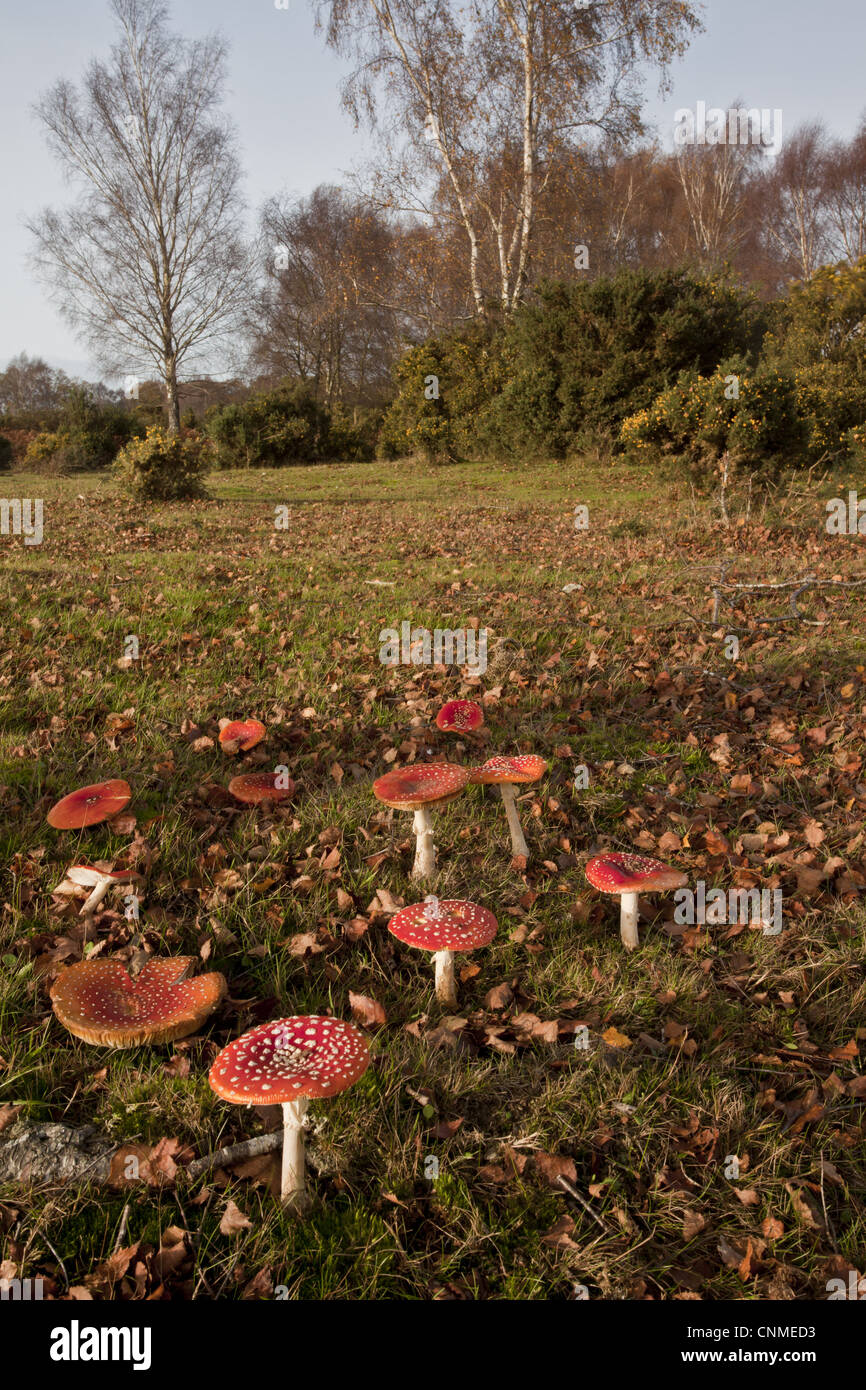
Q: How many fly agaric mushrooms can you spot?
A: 11